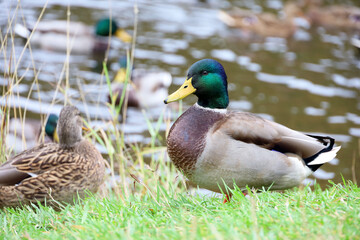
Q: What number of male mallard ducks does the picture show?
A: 4